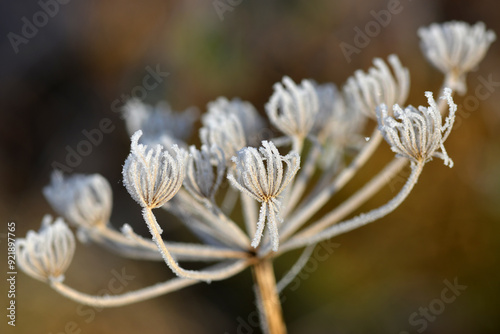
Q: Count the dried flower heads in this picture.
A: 13